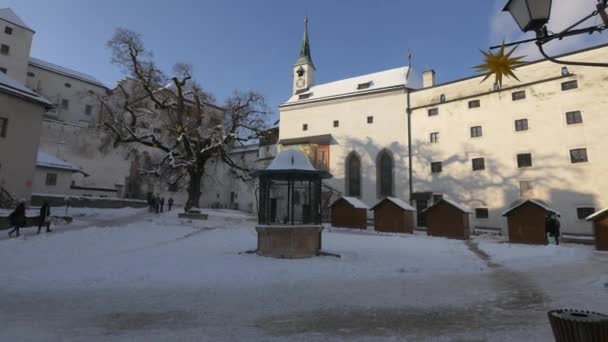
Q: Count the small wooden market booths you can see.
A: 5